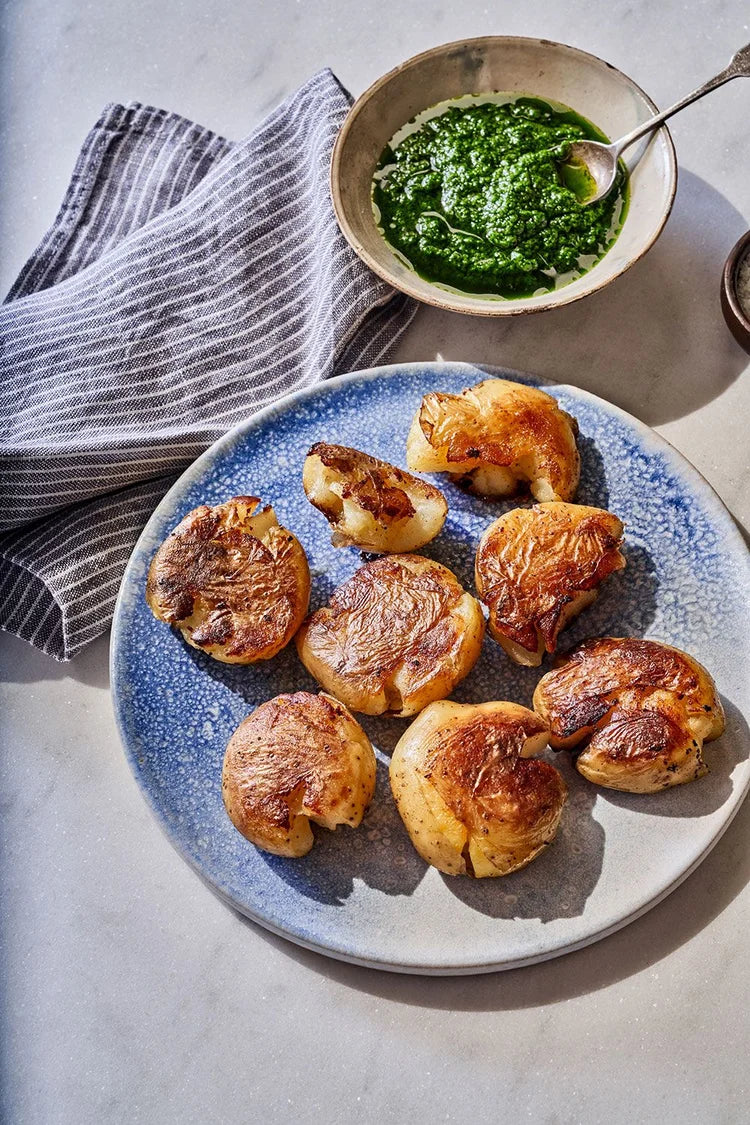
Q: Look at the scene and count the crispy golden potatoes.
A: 8